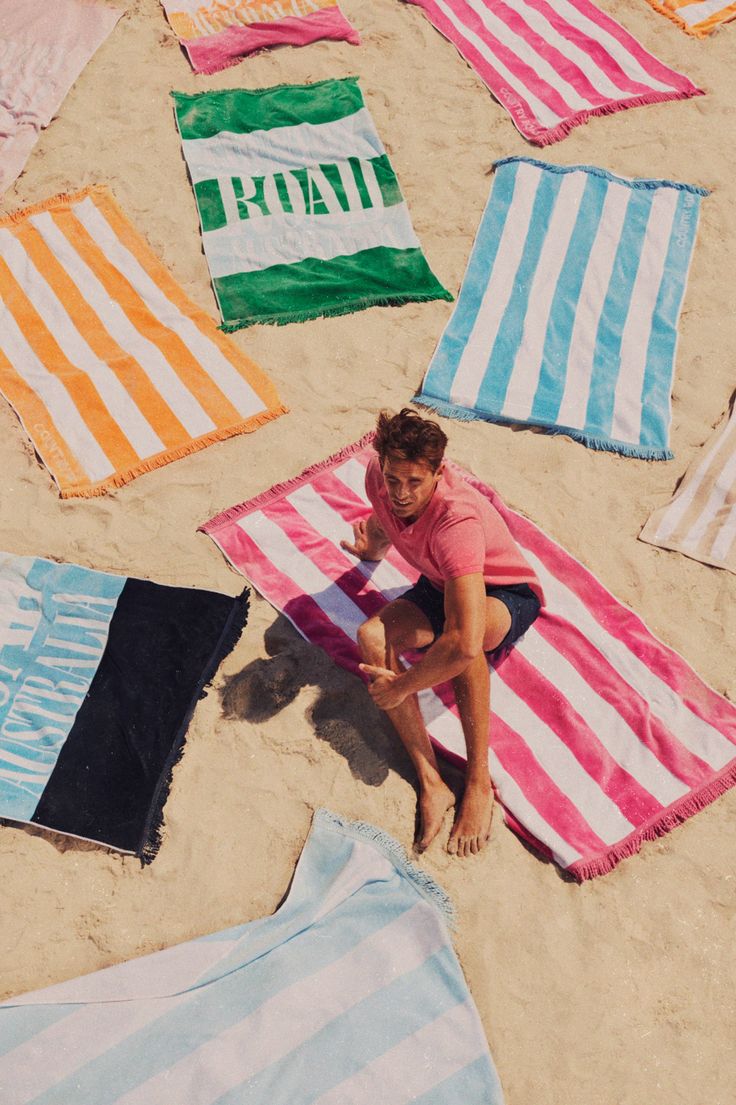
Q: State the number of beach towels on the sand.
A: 11